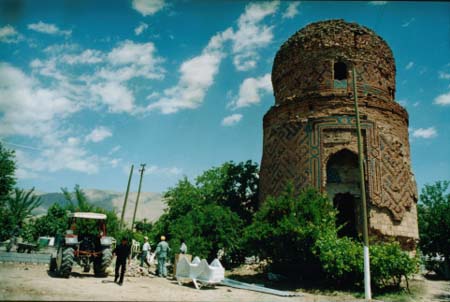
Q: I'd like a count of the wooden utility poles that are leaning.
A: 2